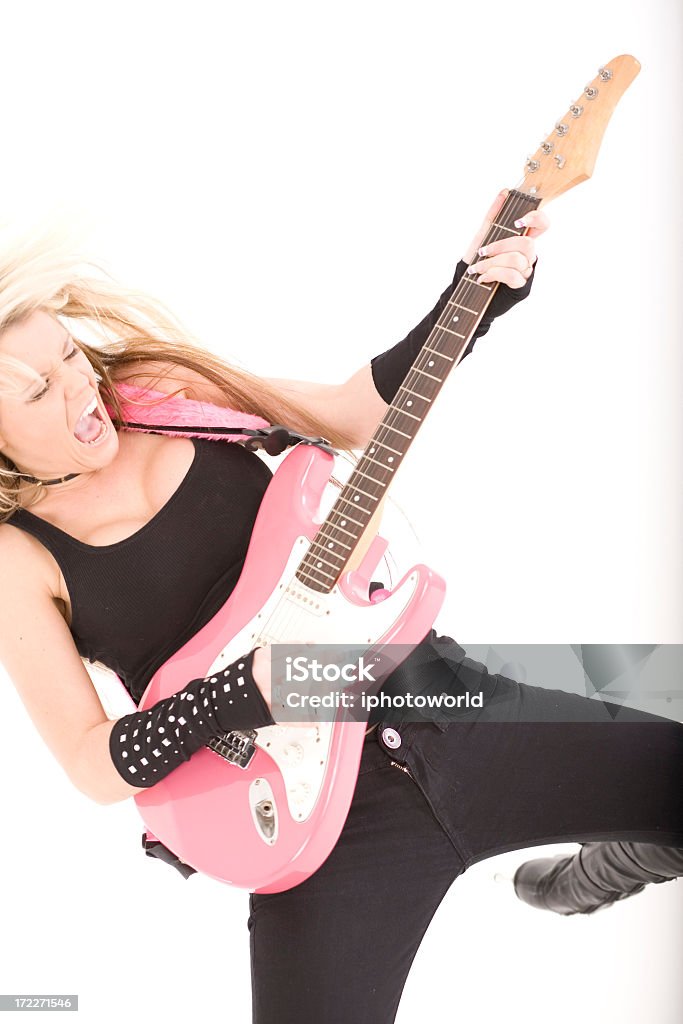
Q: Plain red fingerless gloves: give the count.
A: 0